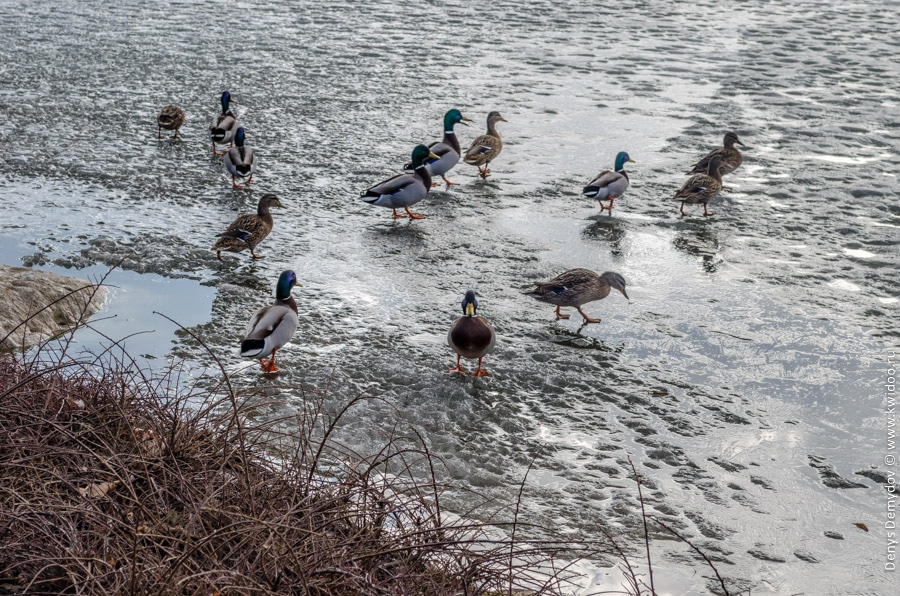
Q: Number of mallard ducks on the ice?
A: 13